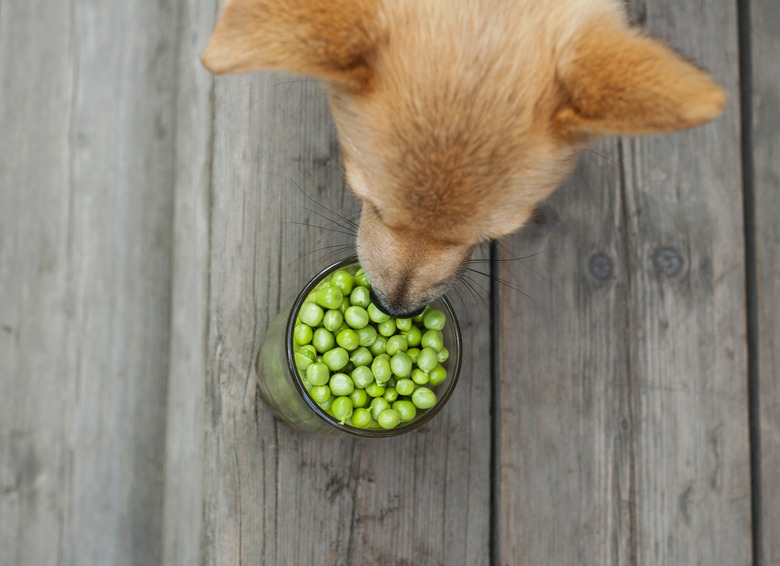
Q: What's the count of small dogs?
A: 1